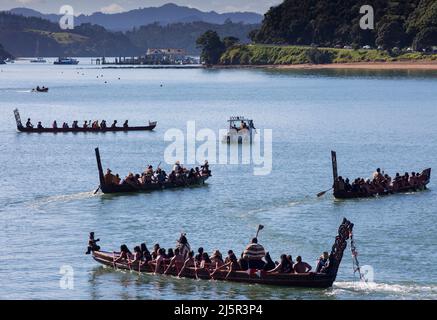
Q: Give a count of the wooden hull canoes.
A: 4